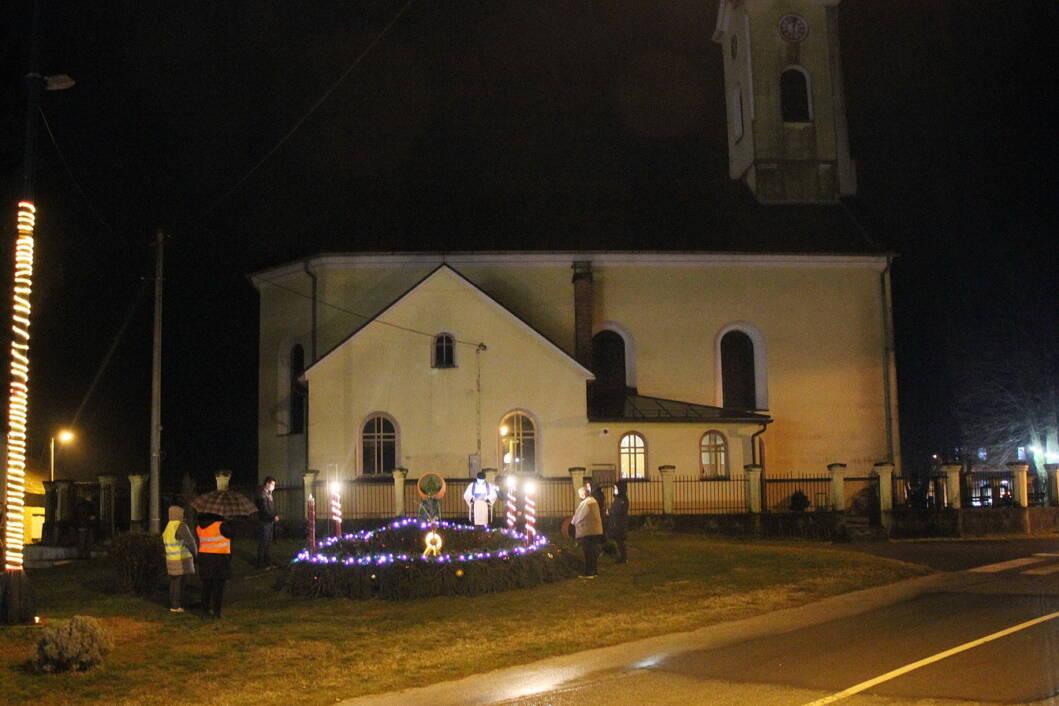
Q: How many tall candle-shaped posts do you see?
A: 4